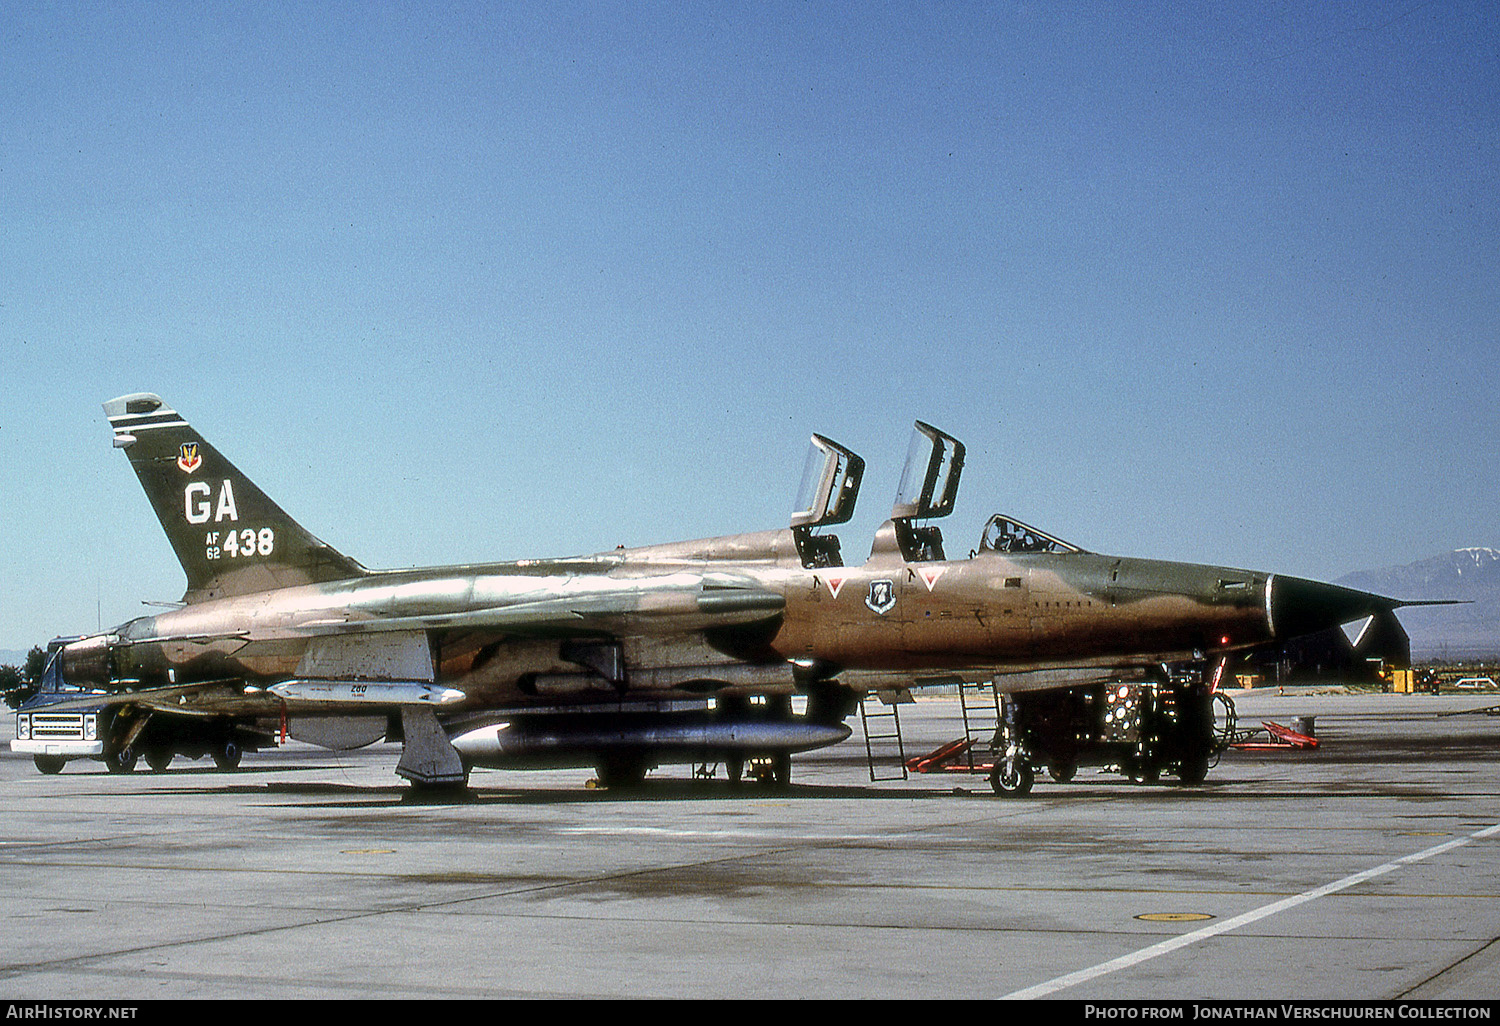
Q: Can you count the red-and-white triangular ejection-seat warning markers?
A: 2